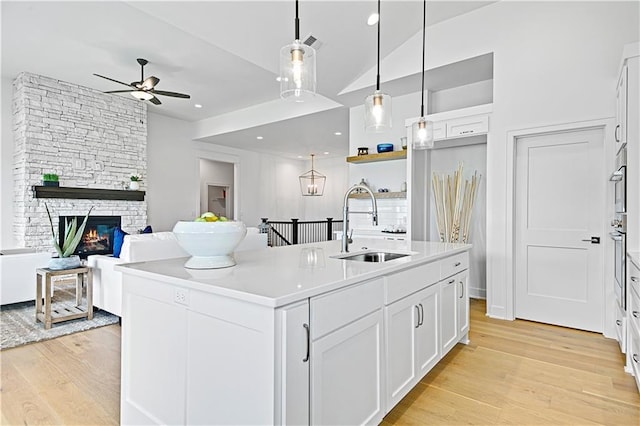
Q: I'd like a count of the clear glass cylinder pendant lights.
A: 3